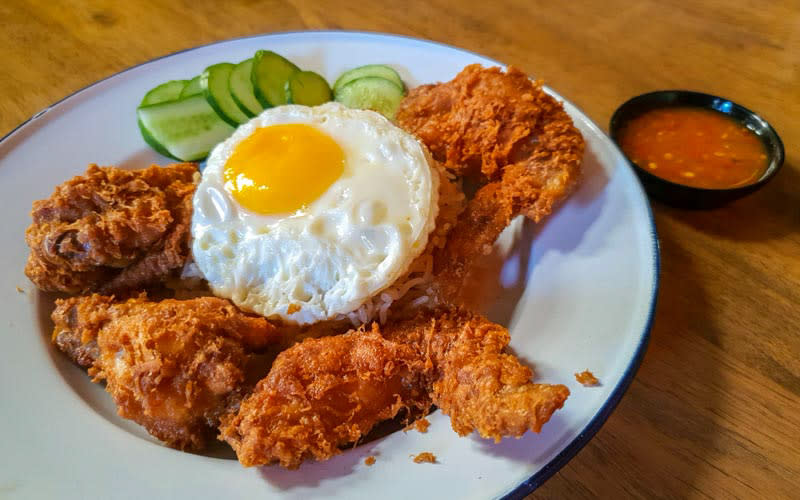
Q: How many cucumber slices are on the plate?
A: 9